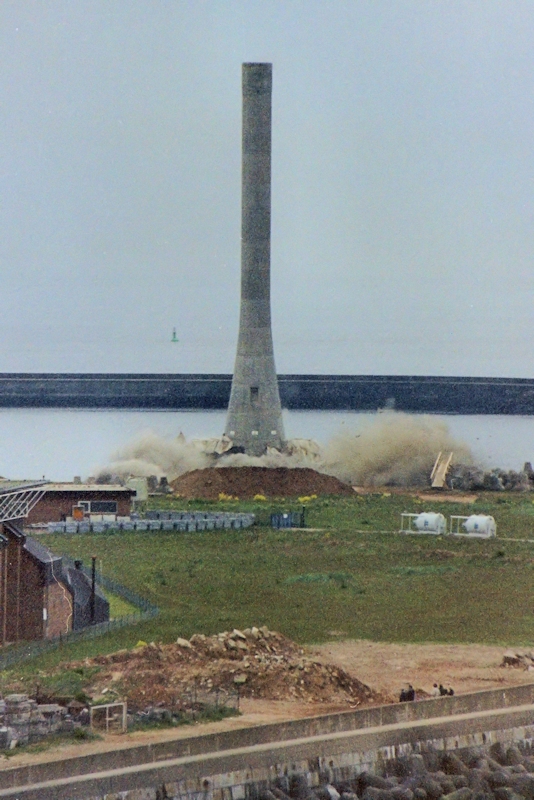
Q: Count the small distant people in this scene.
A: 5